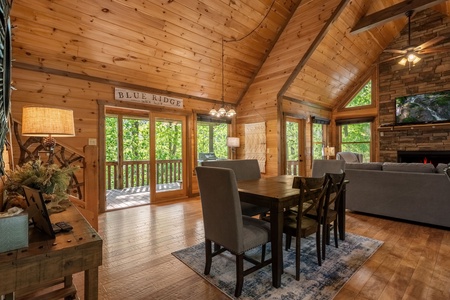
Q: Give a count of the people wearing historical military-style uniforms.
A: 0